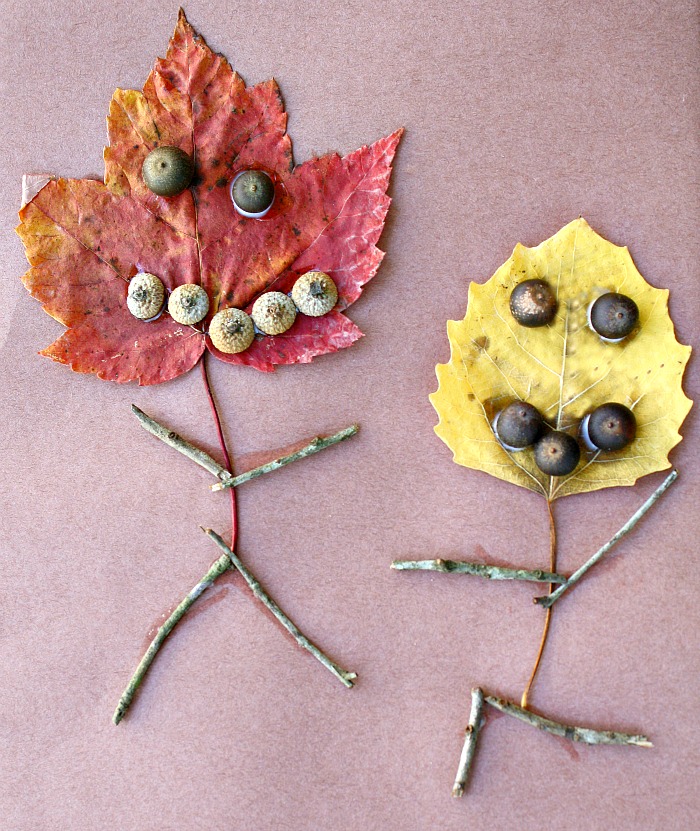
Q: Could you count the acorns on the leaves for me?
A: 12